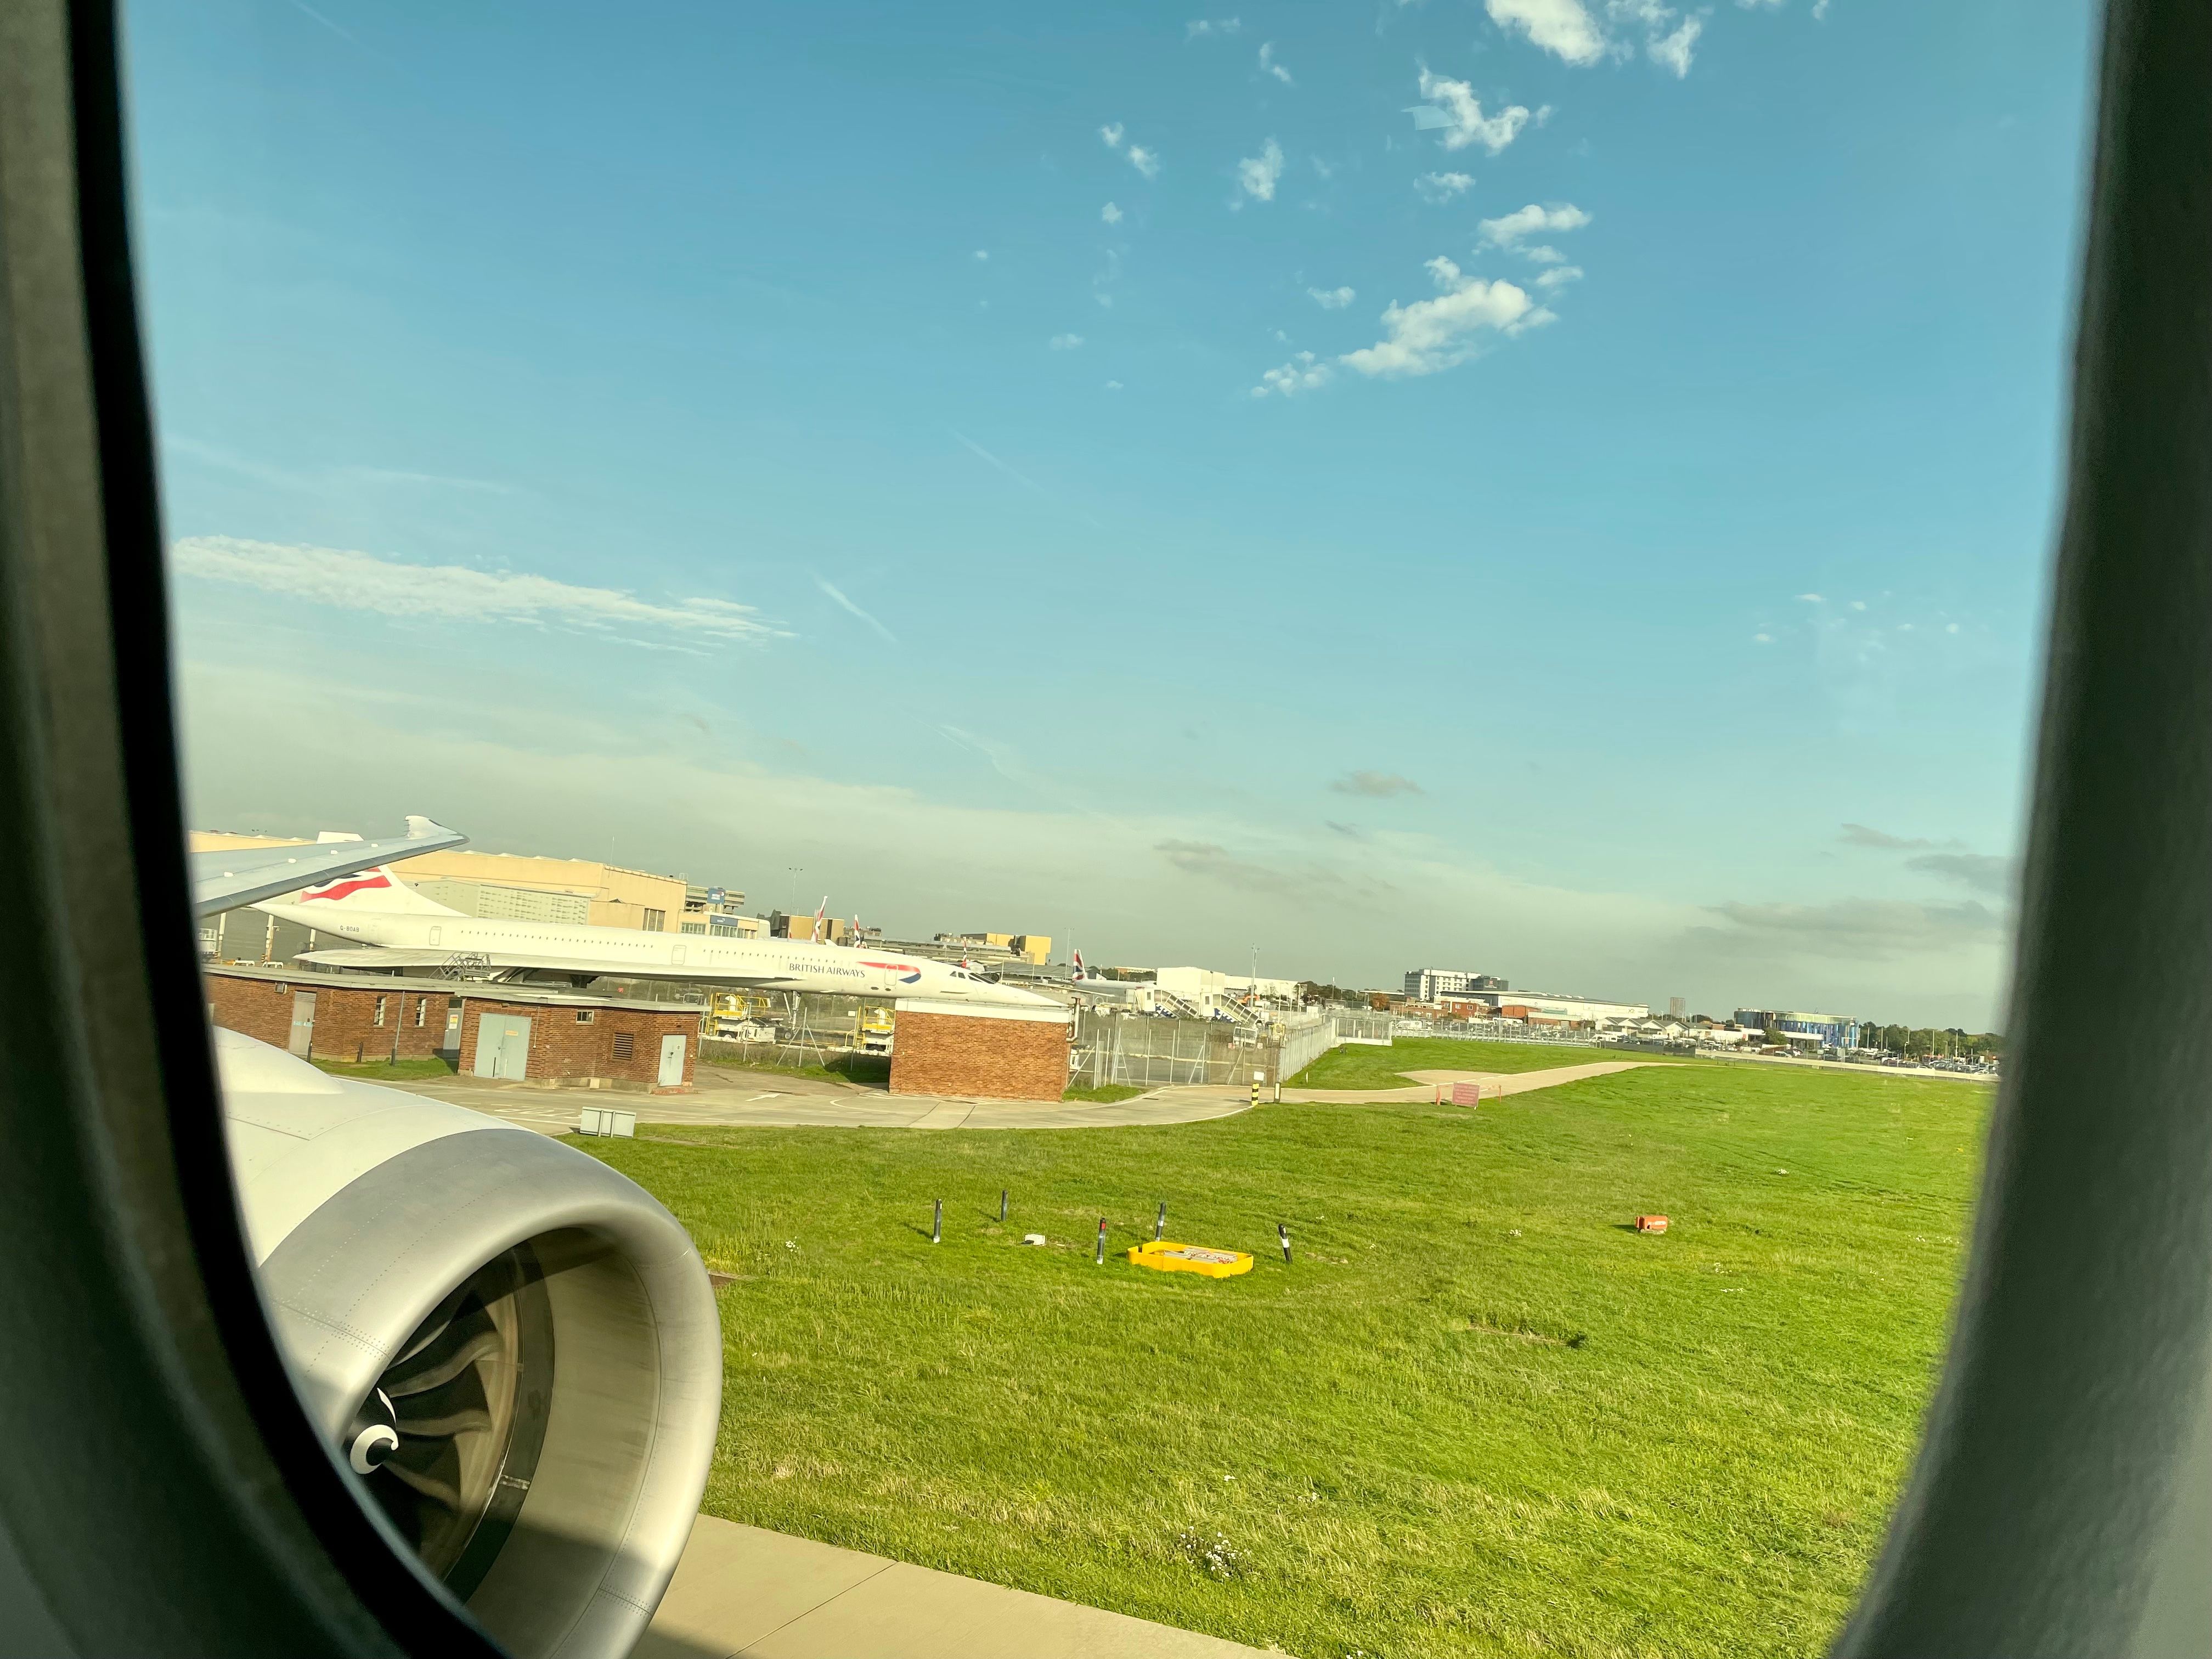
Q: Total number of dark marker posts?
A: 5